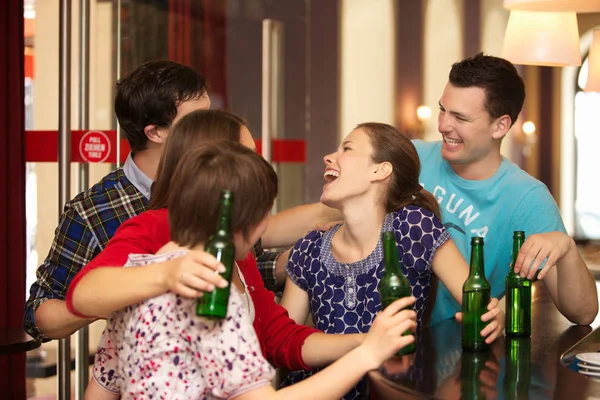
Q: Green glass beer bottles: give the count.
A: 4